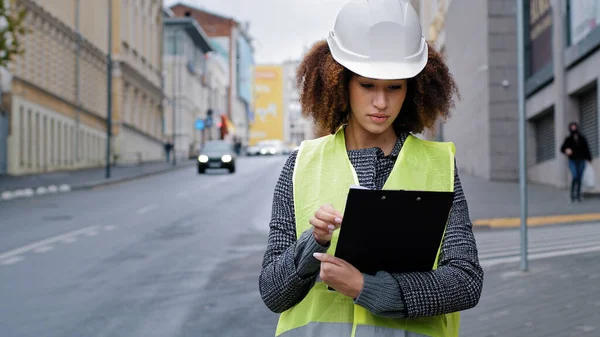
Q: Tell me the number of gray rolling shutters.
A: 2